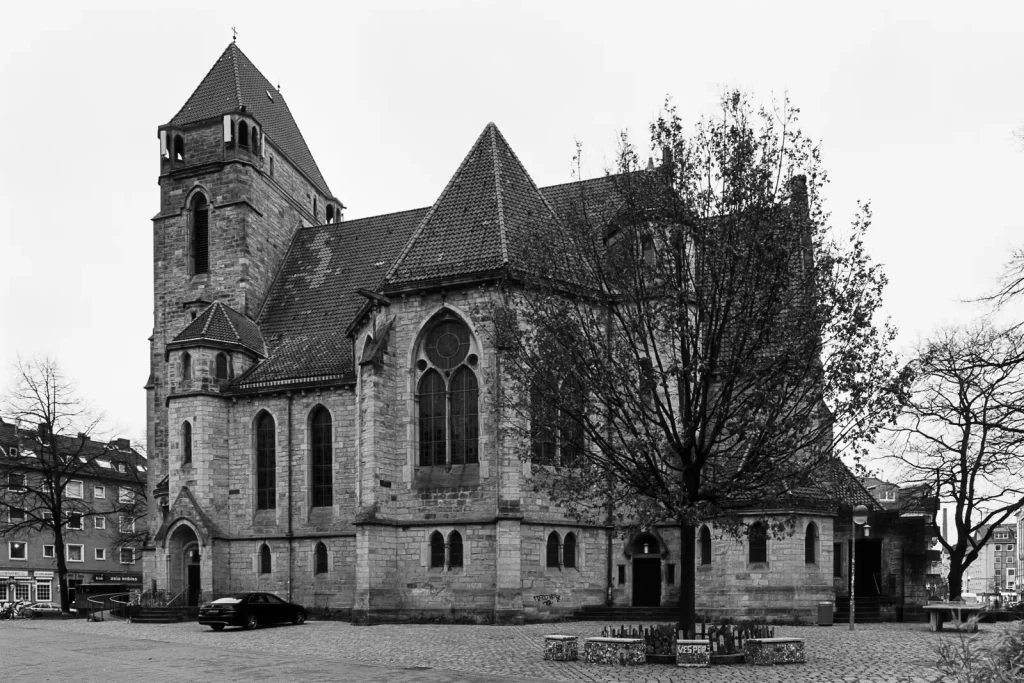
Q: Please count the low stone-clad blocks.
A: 4